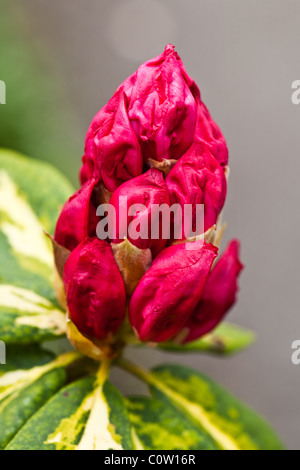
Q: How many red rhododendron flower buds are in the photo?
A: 9